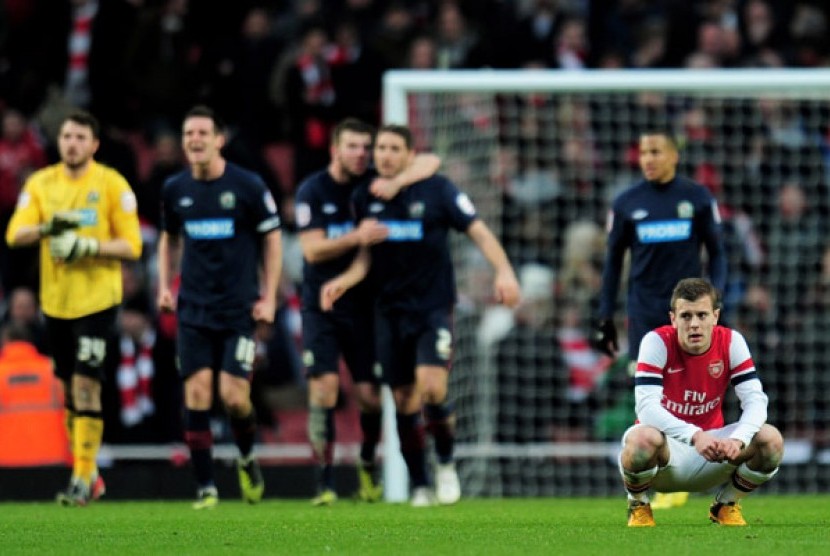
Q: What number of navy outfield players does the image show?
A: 4